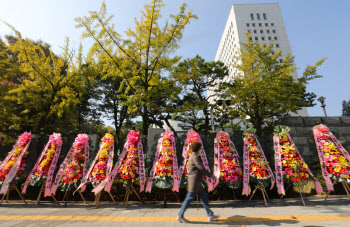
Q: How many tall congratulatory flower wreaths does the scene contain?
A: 11